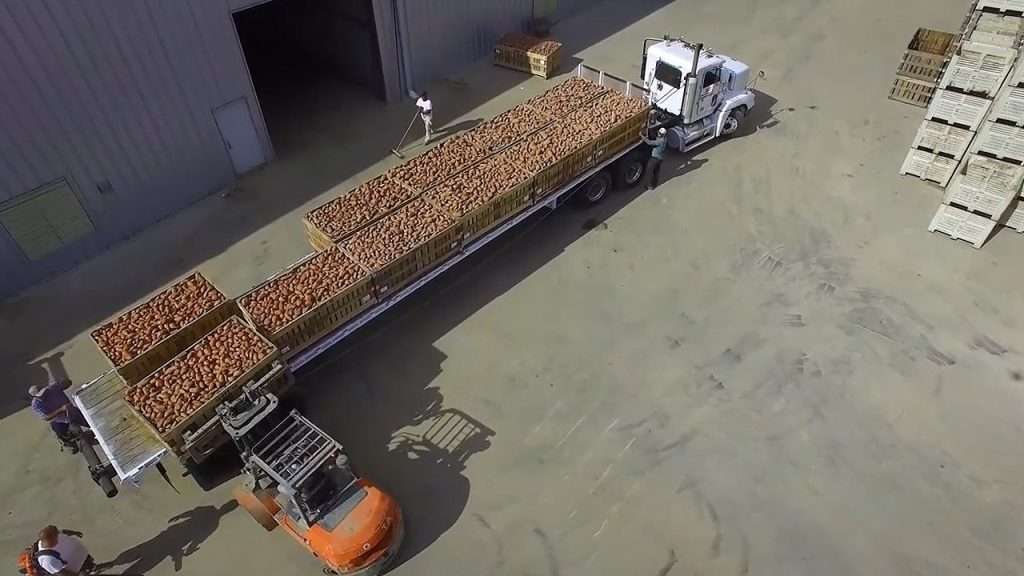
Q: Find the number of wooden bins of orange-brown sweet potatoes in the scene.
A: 12